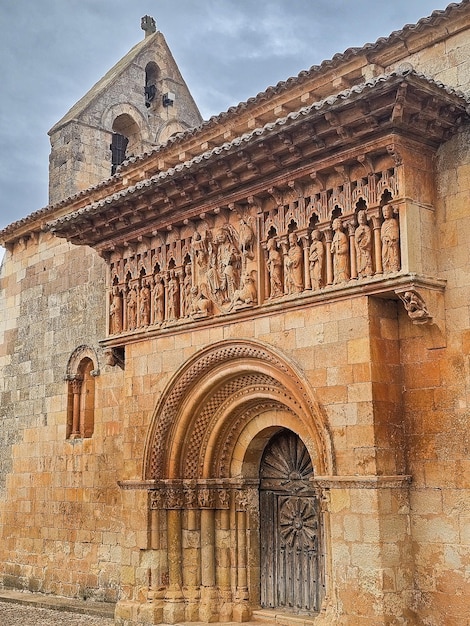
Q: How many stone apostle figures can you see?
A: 12